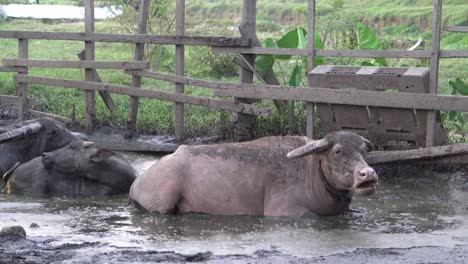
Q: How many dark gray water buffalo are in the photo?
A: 2